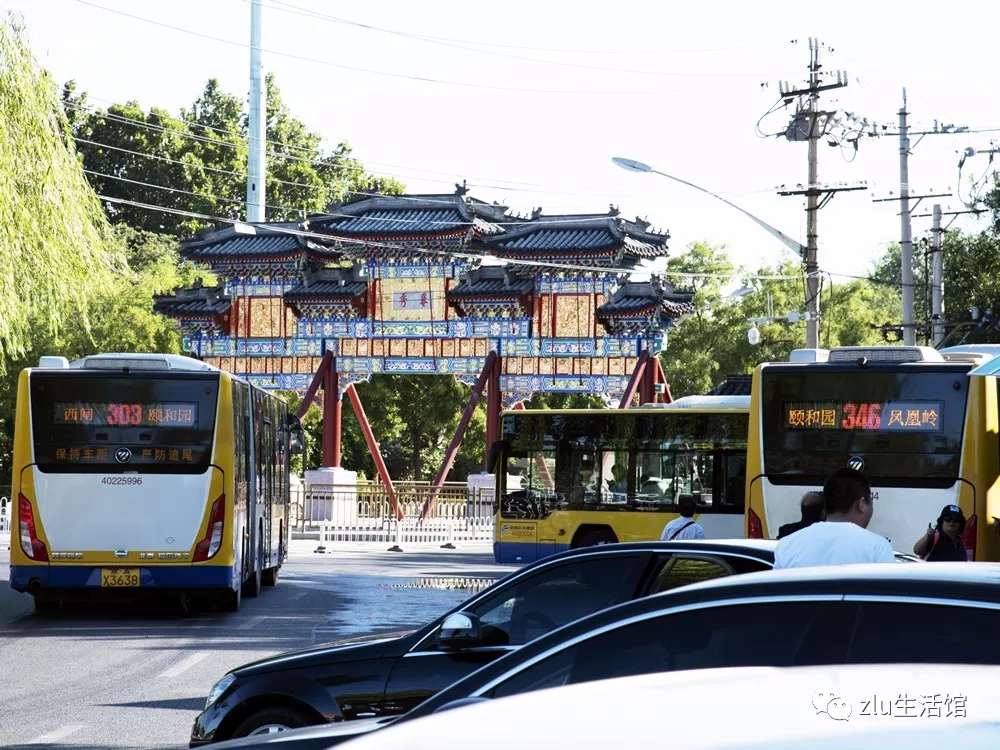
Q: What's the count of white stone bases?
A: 2